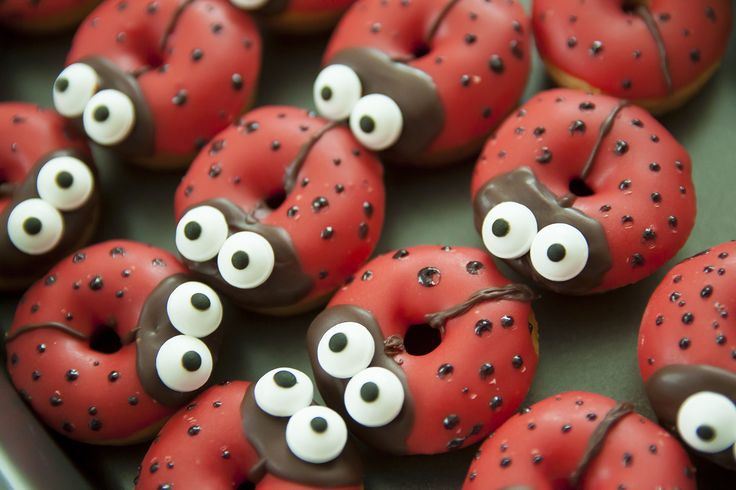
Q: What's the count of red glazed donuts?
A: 13